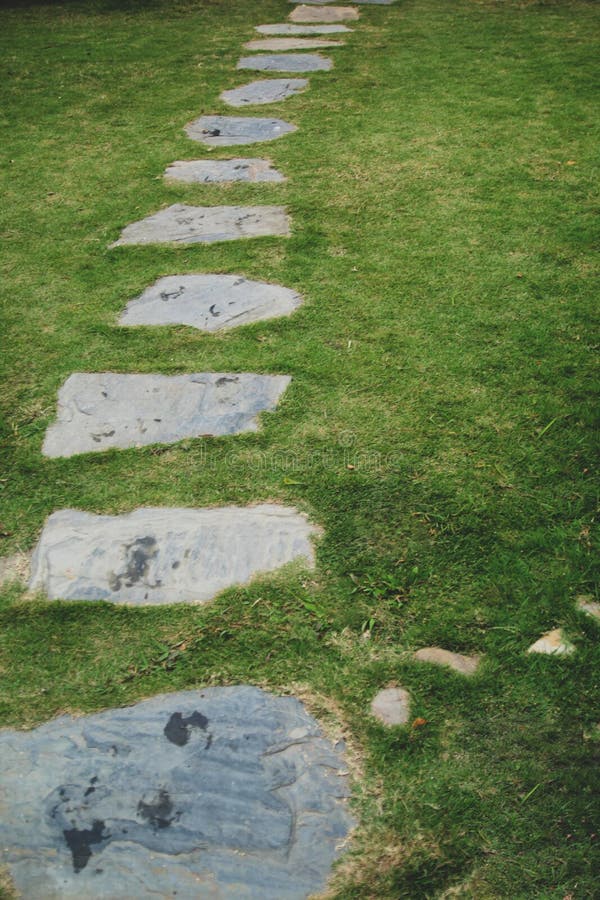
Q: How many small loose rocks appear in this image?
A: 4